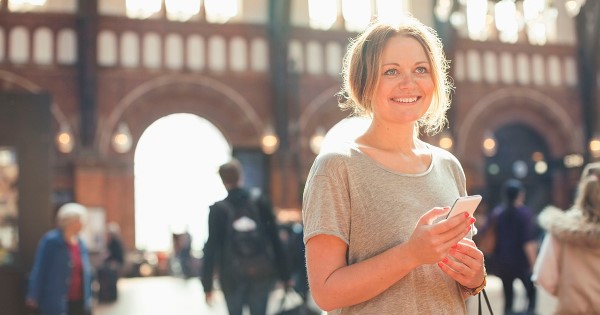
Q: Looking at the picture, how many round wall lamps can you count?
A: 7